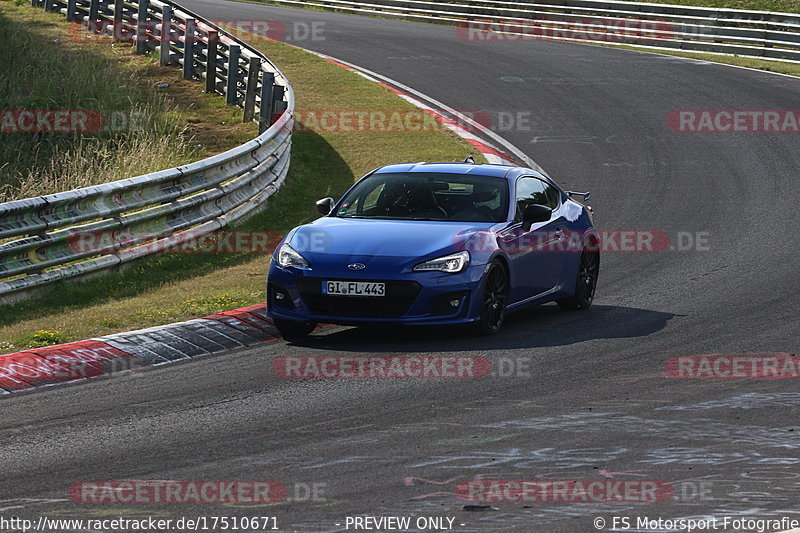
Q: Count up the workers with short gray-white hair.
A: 0